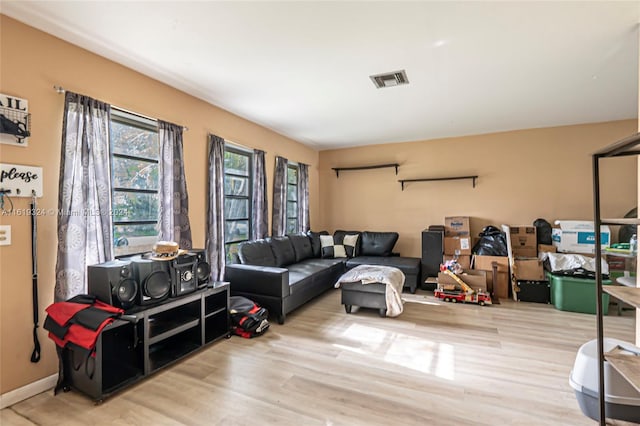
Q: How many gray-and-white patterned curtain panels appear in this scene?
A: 6